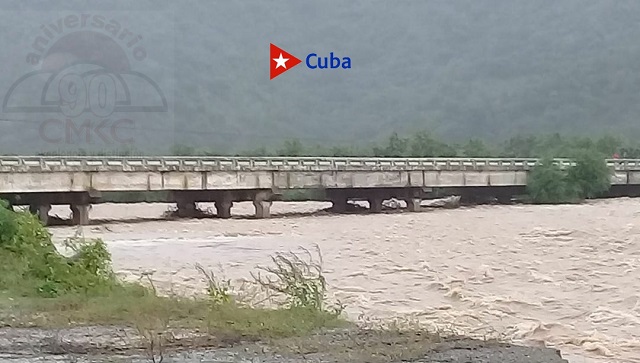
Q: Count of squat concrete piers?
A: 8